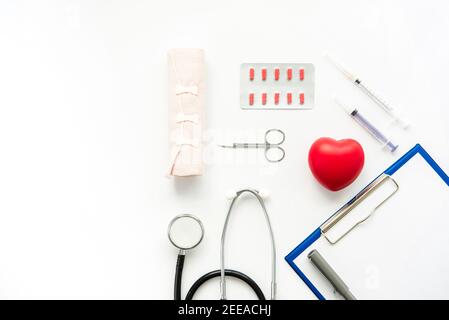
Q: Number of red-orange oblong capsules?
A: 10